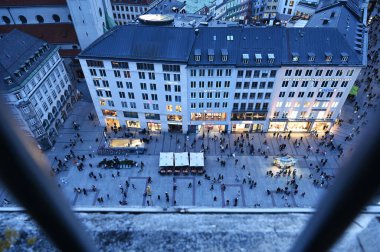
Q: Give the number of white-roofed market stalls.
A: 3